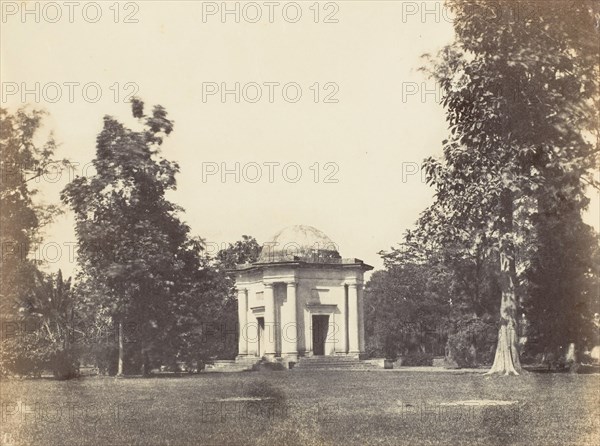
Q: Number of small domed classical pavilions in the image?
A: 1